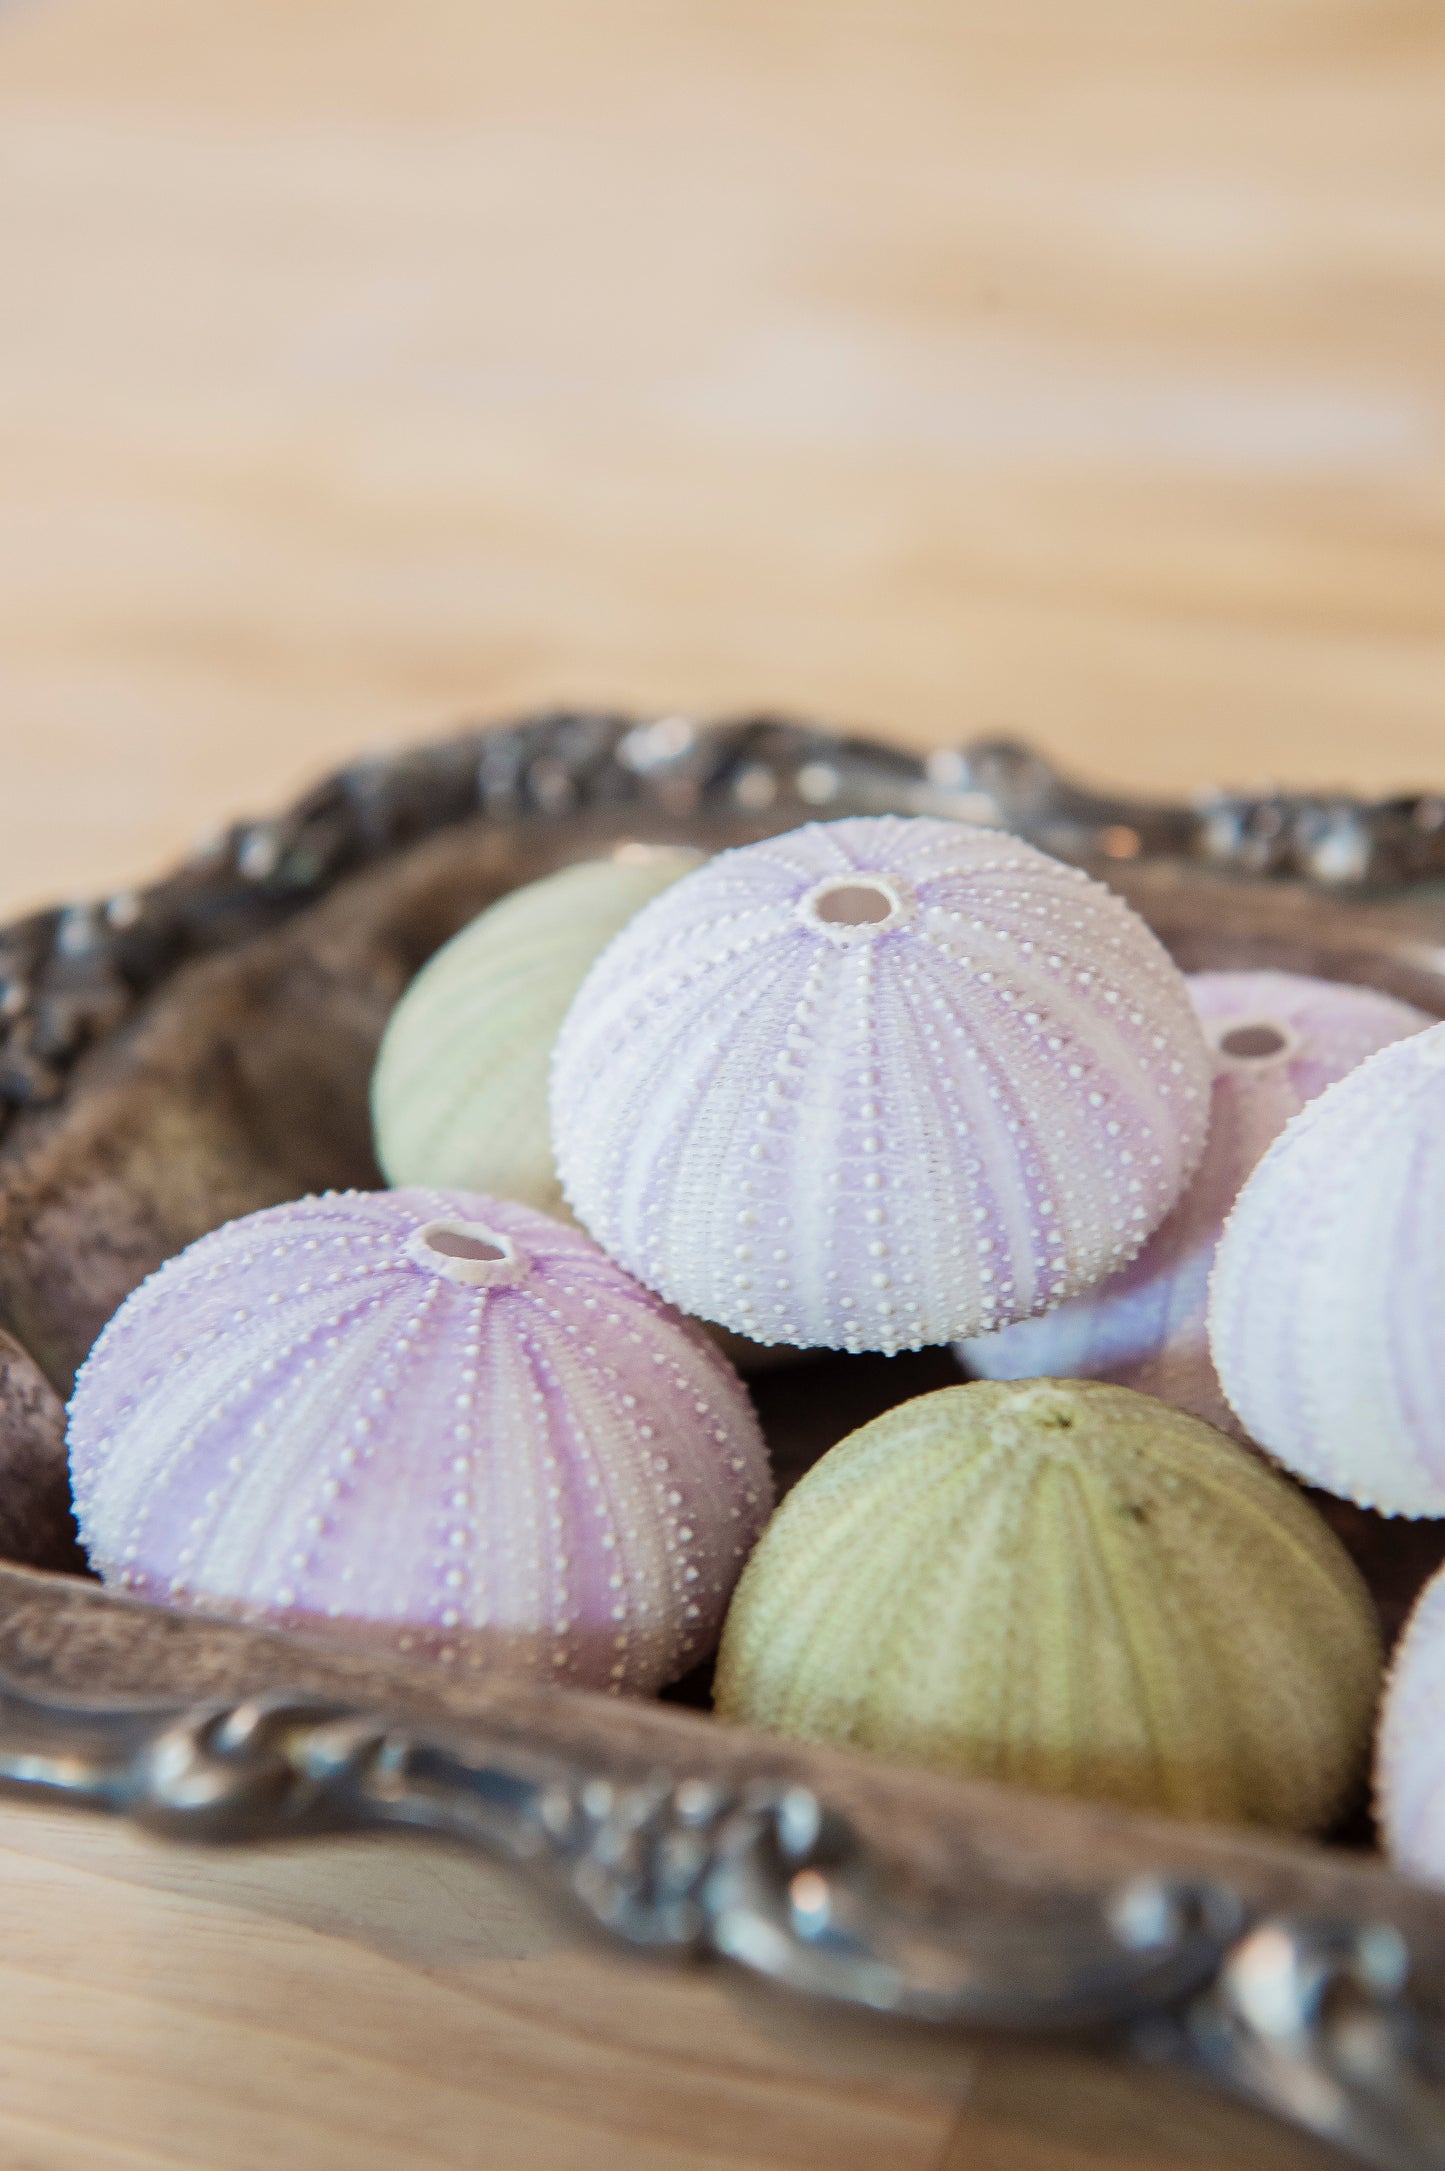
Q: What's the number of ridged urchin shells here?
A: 7